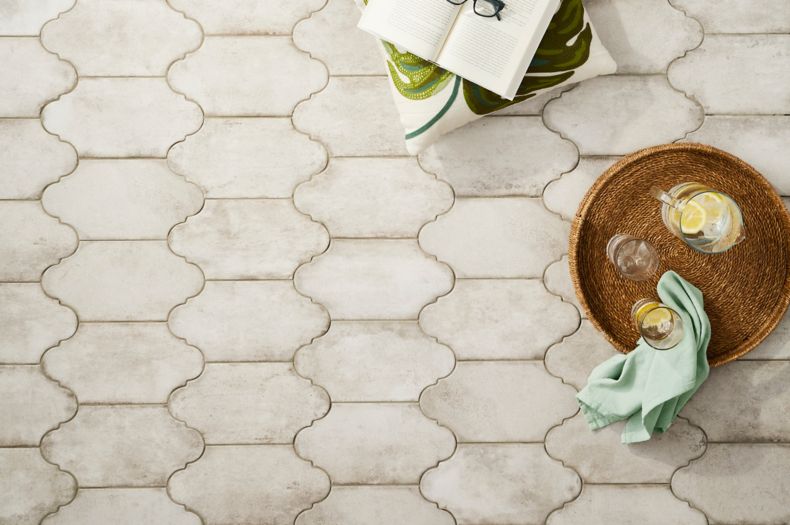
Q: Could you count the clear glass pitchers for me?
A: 1